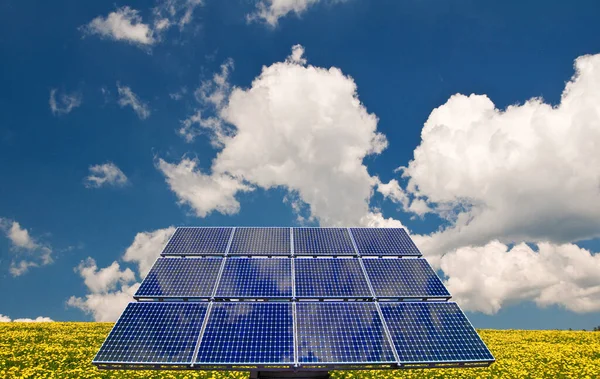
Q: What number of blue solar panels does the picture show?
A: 12